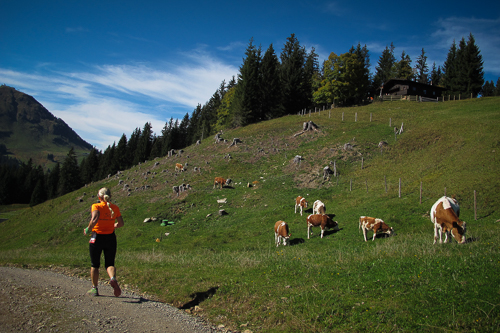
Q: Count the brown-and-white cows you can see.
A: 8